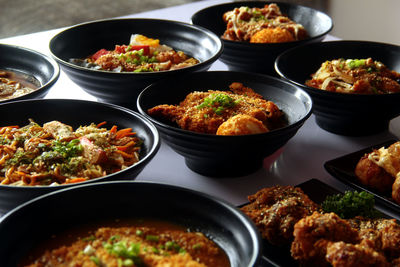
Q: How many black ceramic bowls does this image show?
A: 7